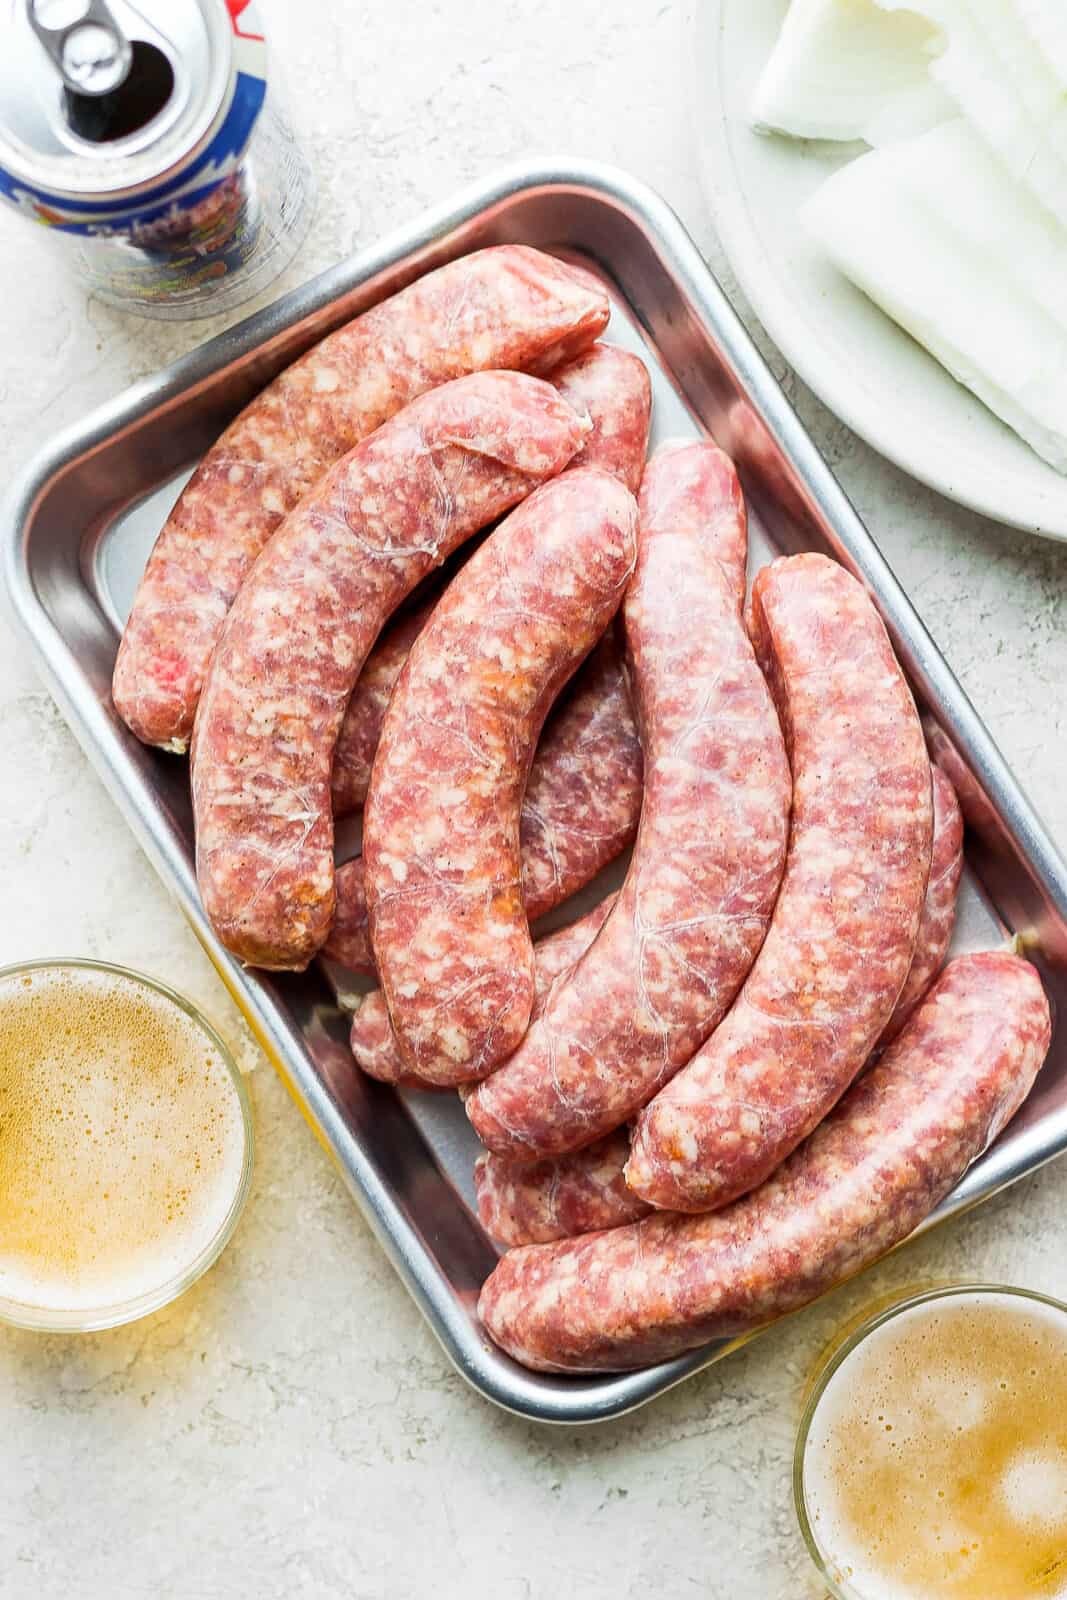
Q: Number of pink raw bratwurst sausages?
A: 10